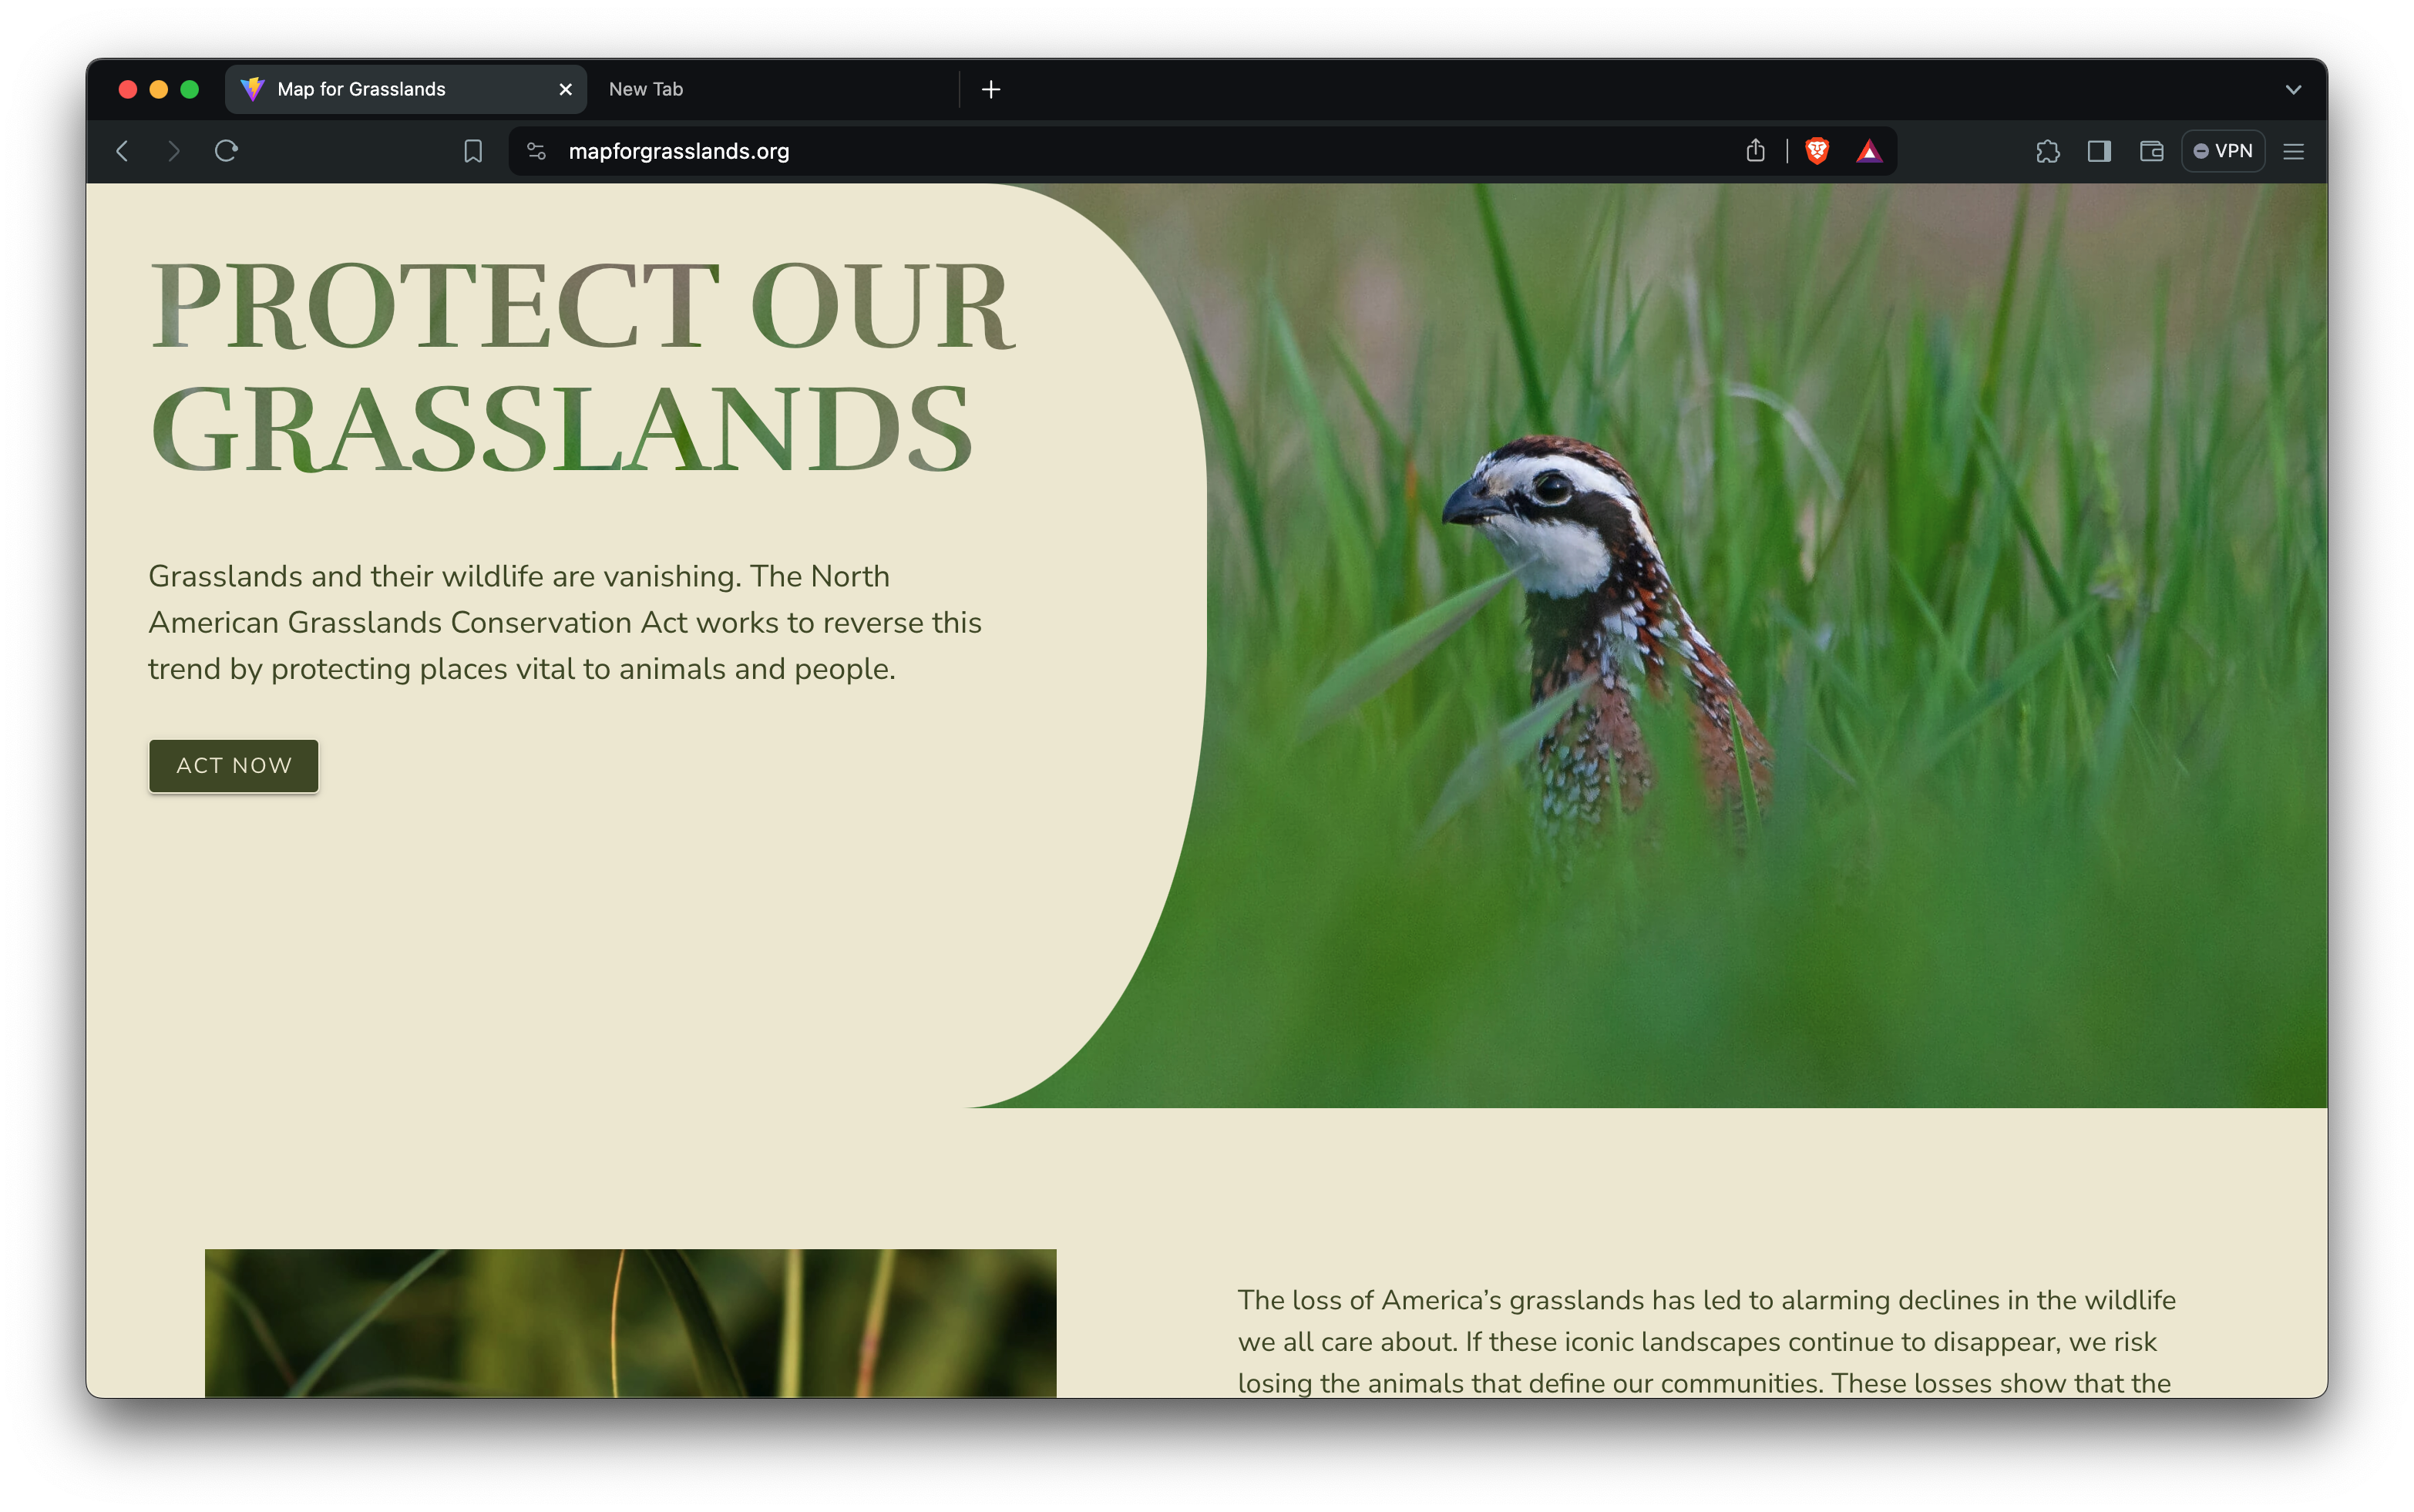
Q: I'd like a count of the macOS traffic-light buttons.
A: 3